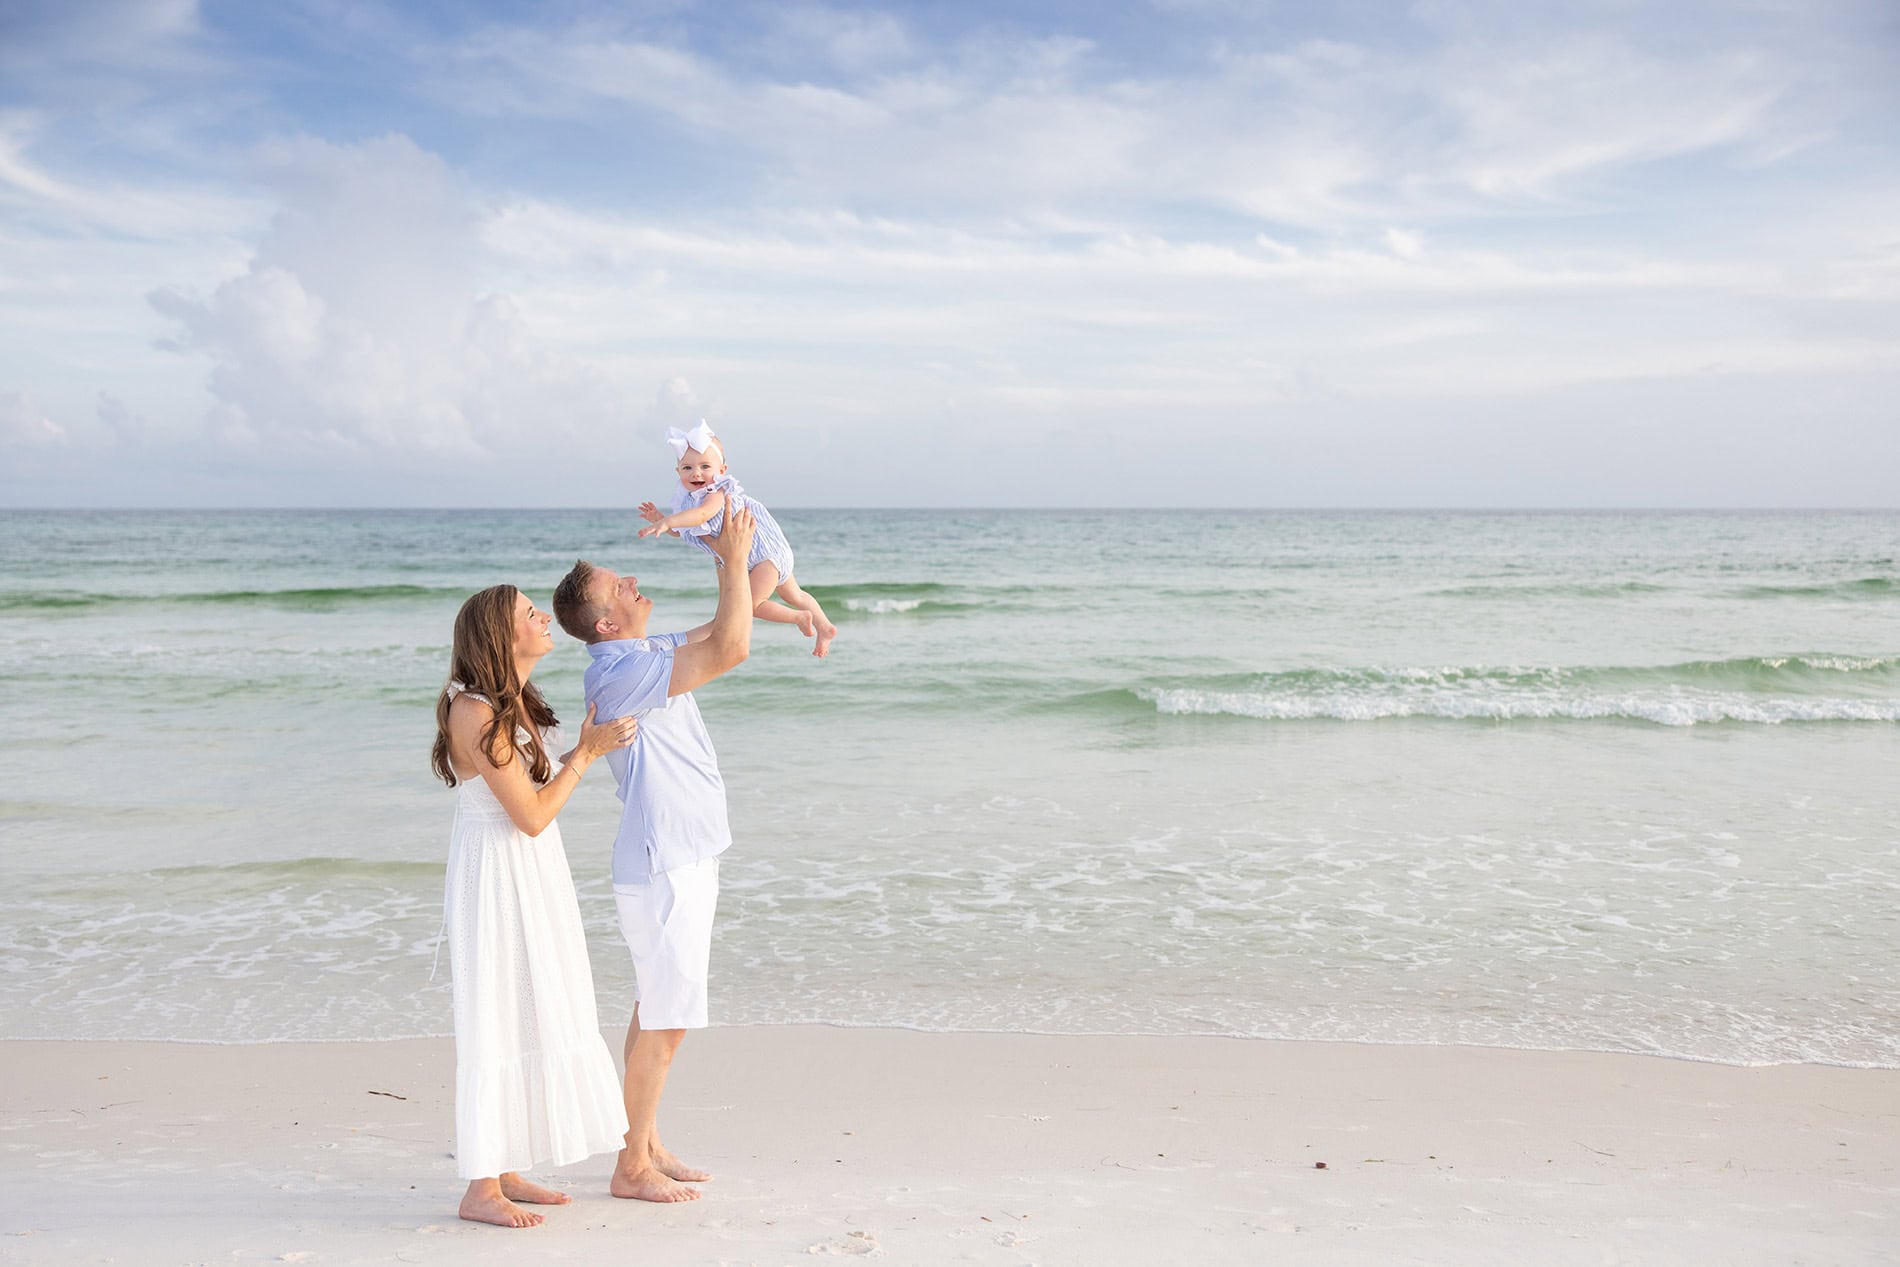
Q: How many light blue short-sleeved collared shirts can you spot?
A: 1